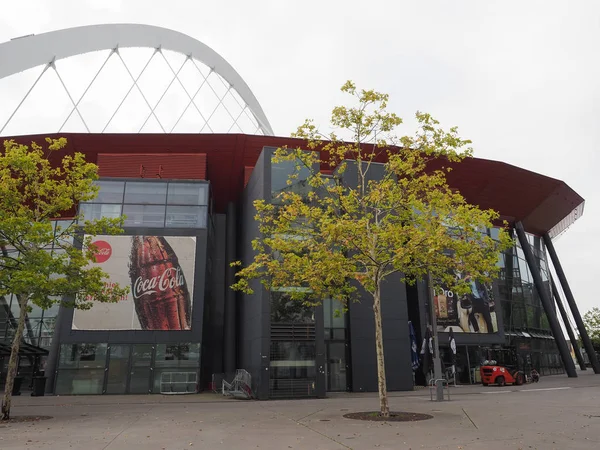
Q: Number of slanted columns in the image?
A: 3